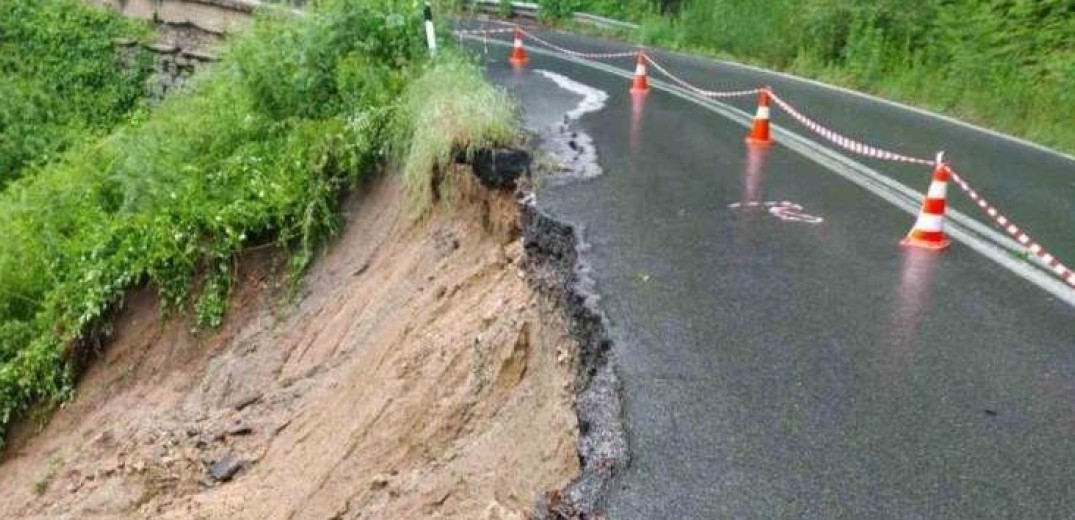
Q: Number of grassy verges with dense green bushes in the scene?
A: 2